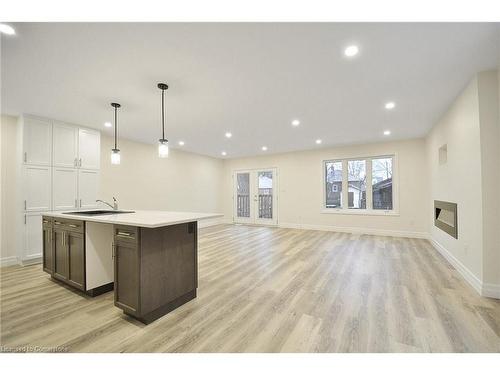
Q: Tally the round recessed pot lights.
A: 11